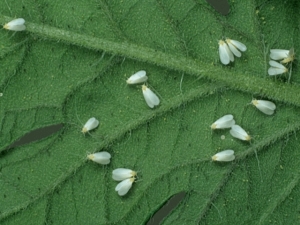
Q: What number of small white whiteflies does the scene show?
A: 15